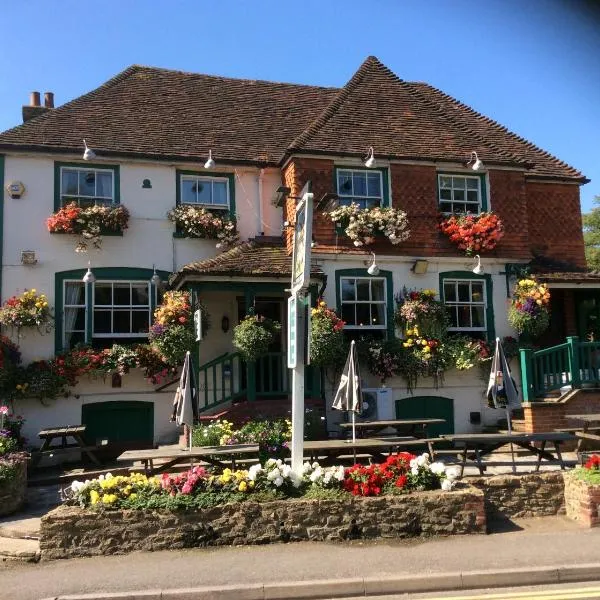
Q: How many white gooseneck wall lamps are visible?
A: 8